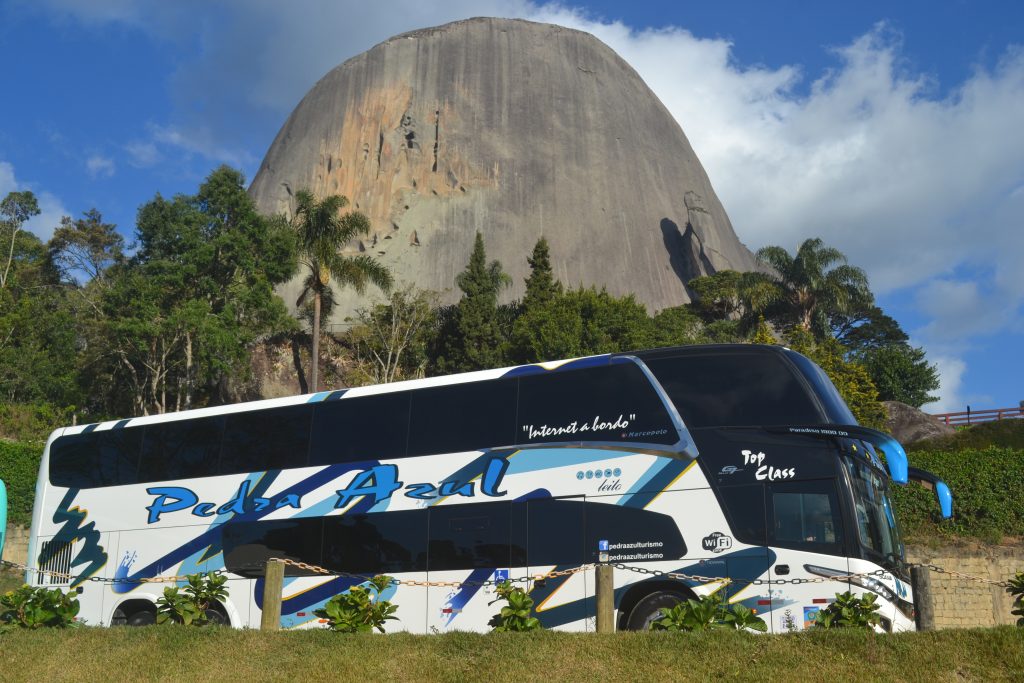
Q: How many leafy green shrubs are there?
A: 7